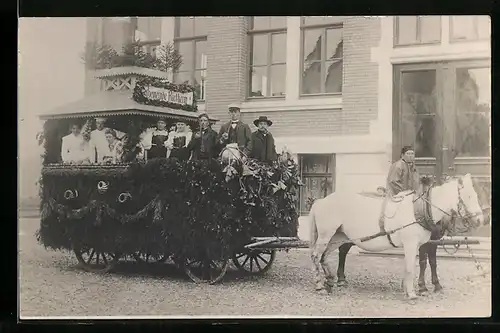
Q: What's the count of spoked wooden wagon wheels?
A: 4